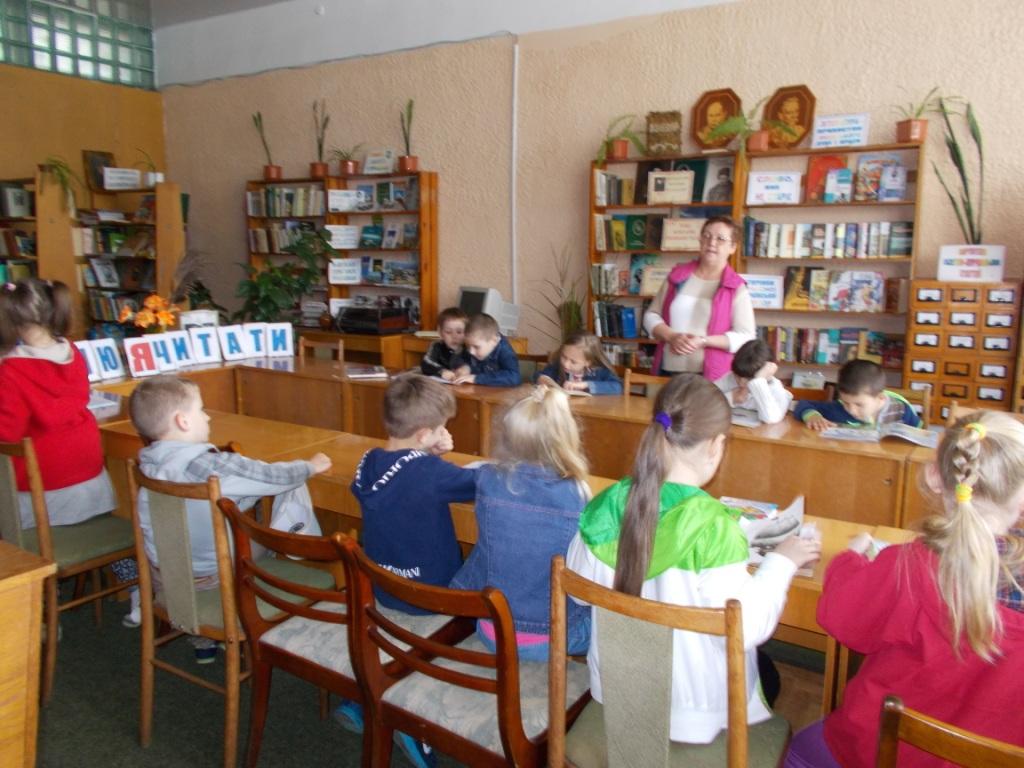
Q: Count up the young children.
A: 11